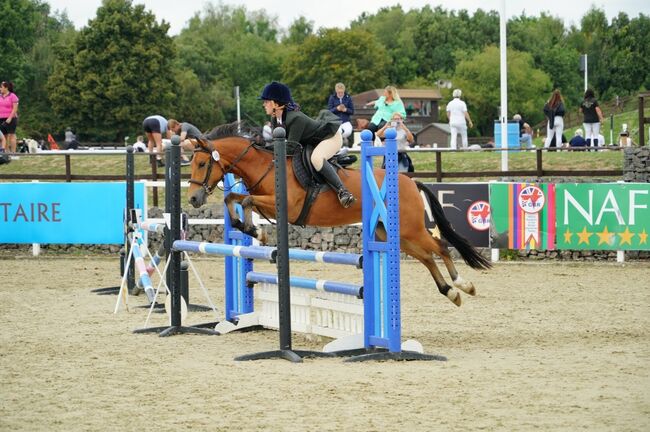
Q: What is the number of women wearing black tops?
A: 2